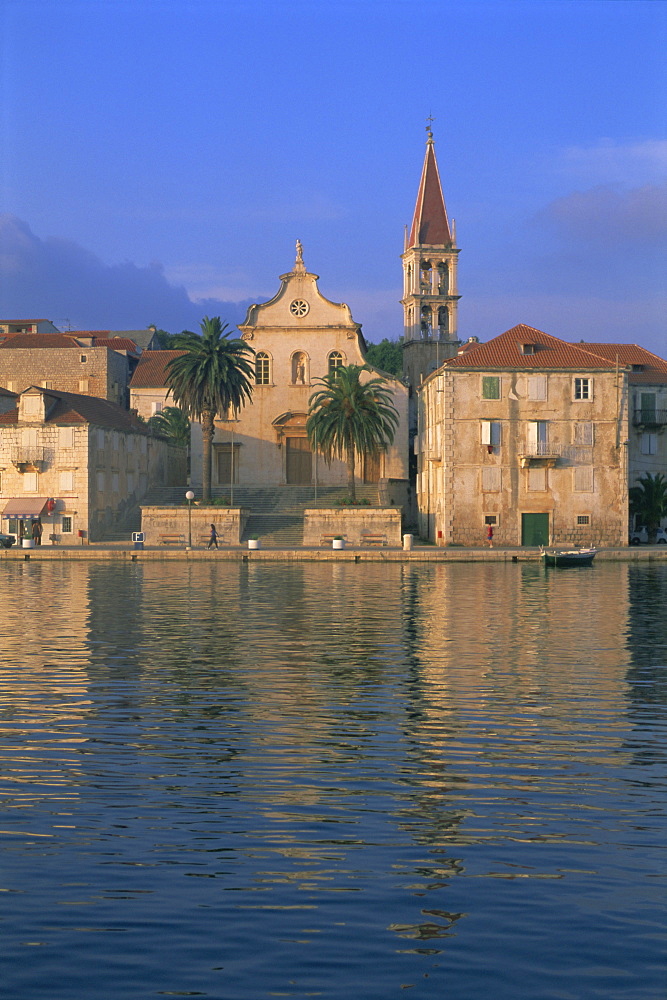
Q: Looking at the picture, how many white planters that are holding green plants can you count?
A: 3